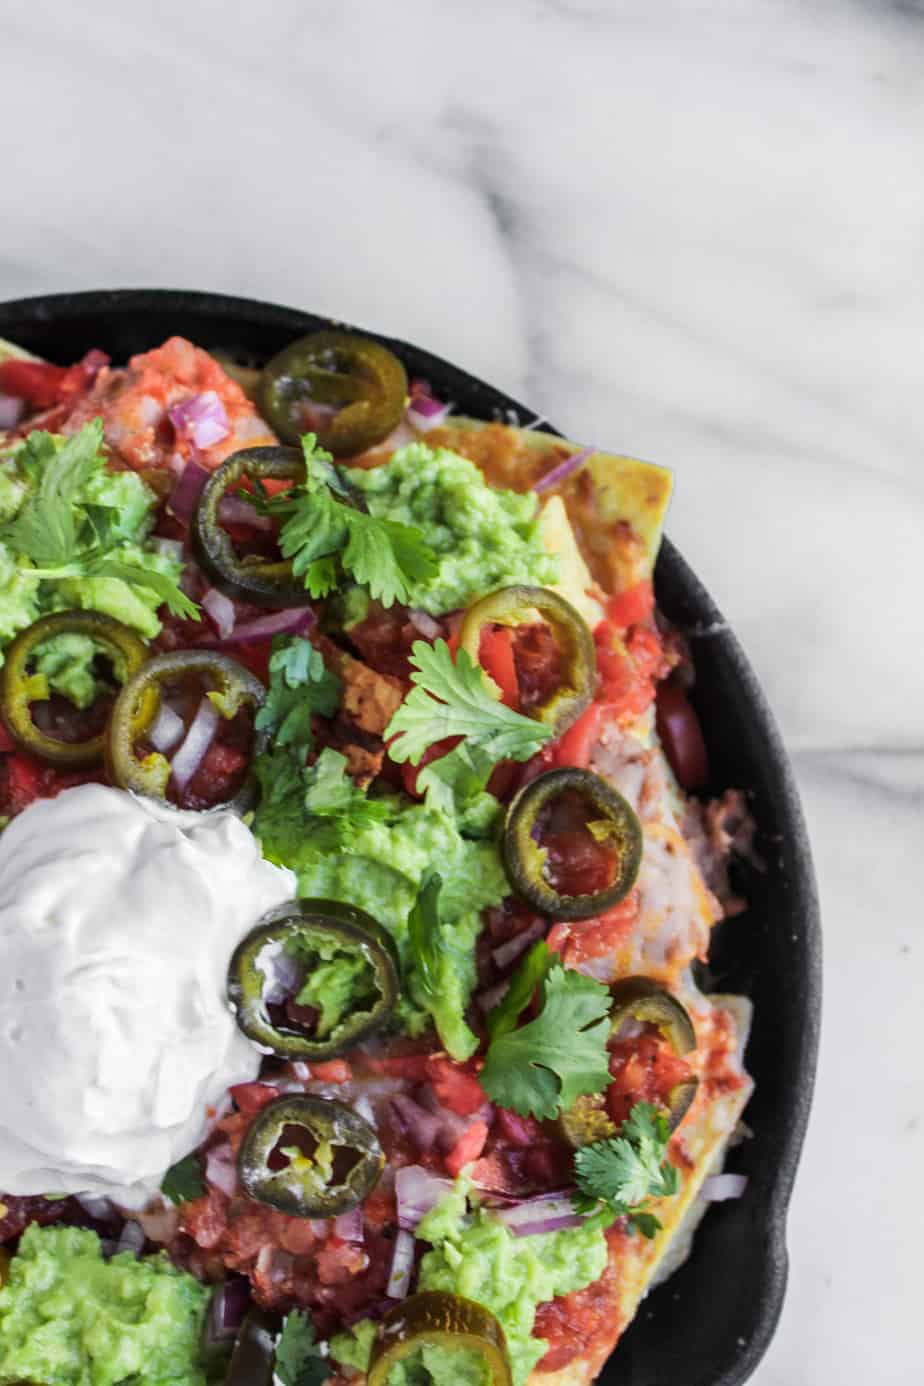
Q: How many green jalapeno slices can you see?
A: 10